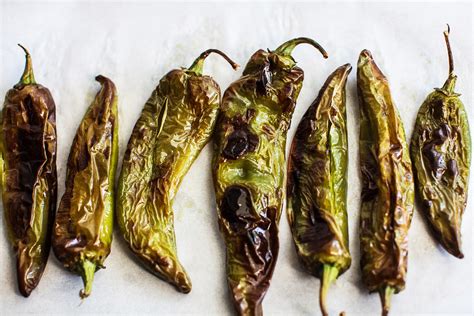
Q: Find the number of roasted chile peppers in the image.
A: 7